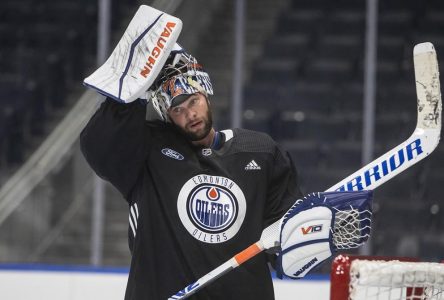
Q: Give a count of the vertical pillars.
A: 3